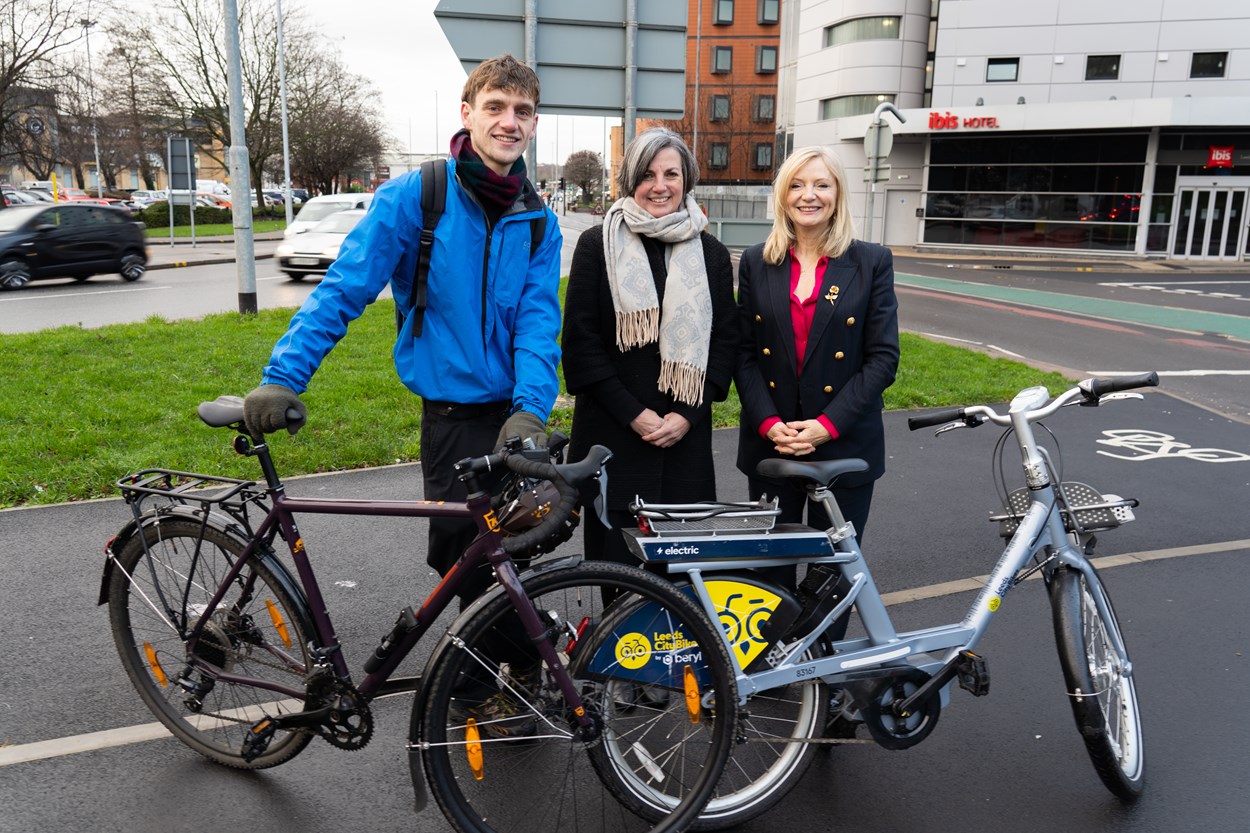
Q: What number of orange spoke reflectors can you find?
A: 4